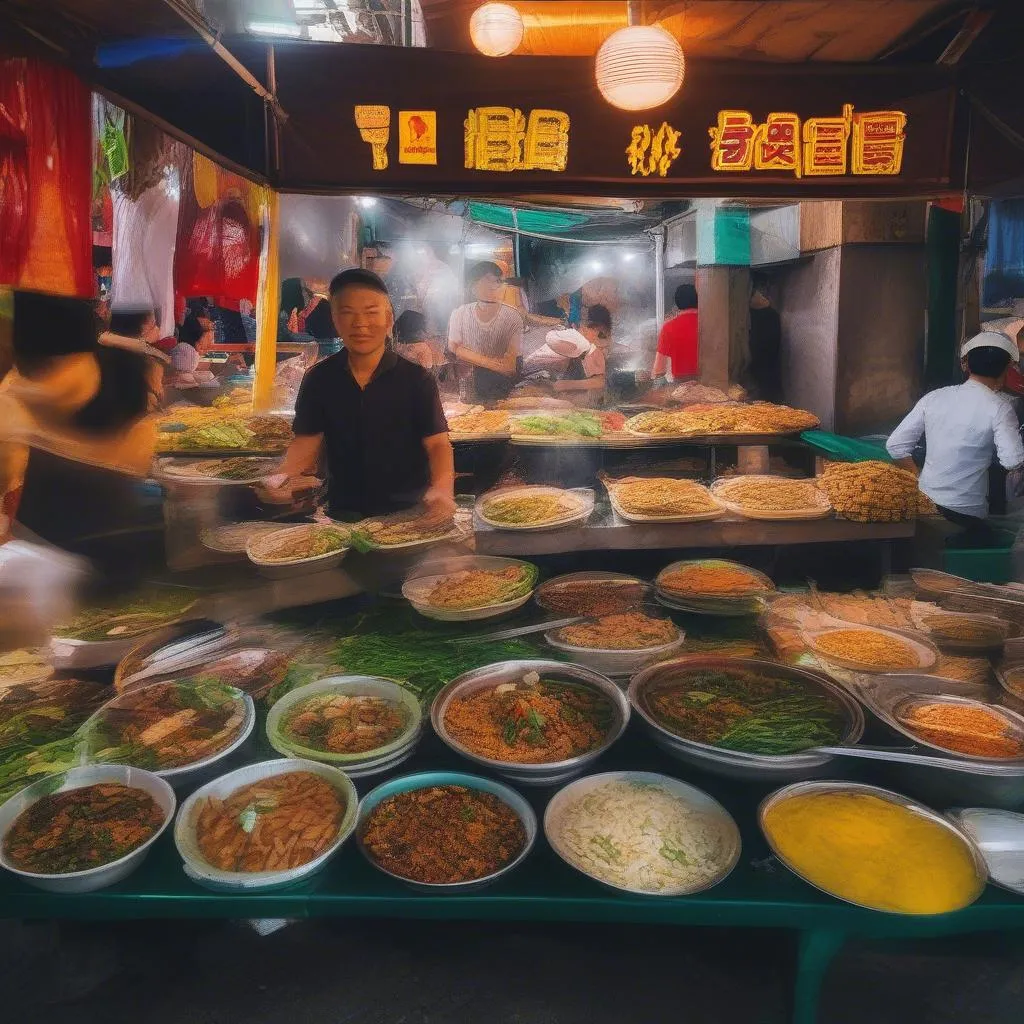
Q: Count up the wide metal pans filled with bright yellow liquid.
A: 1